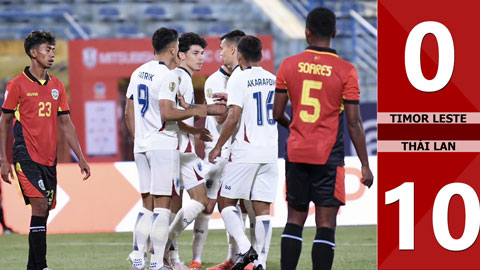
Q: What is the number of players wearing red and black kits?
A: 2